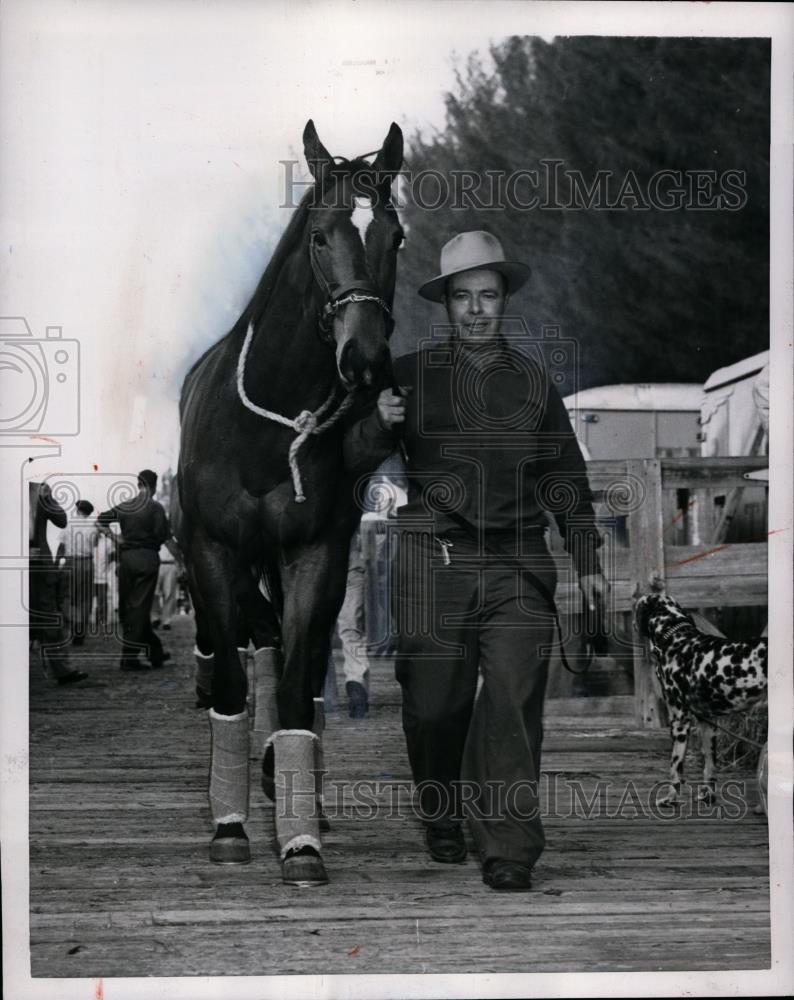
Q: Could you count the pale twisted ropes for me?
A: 1